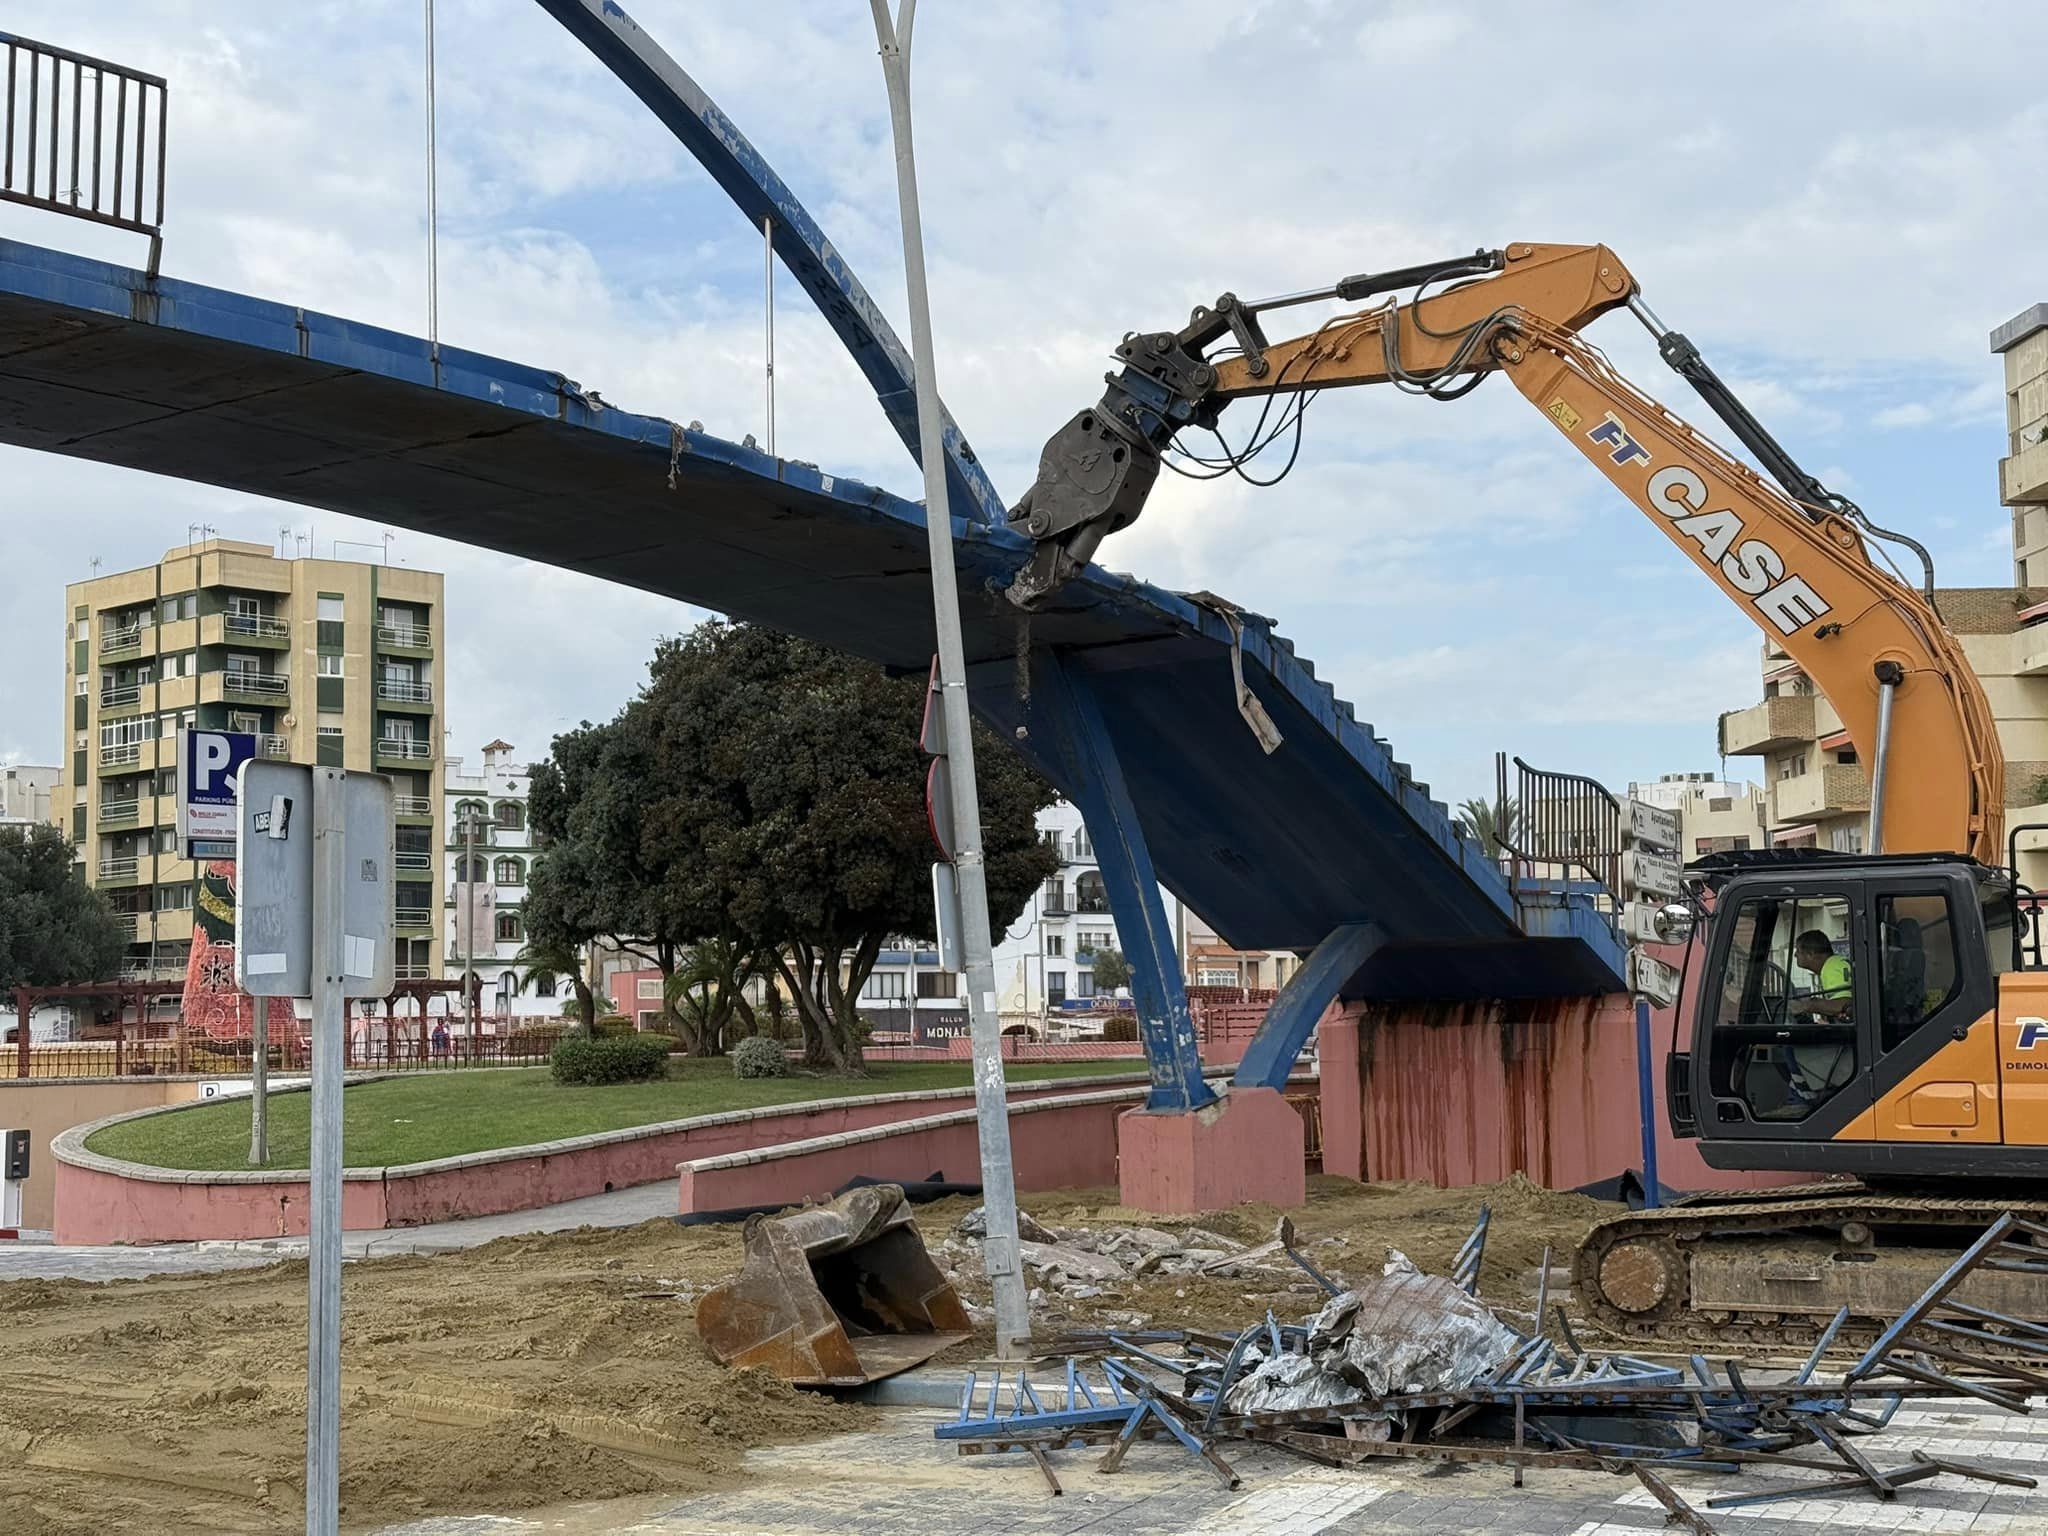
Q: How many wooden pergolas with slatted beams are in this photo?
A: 2